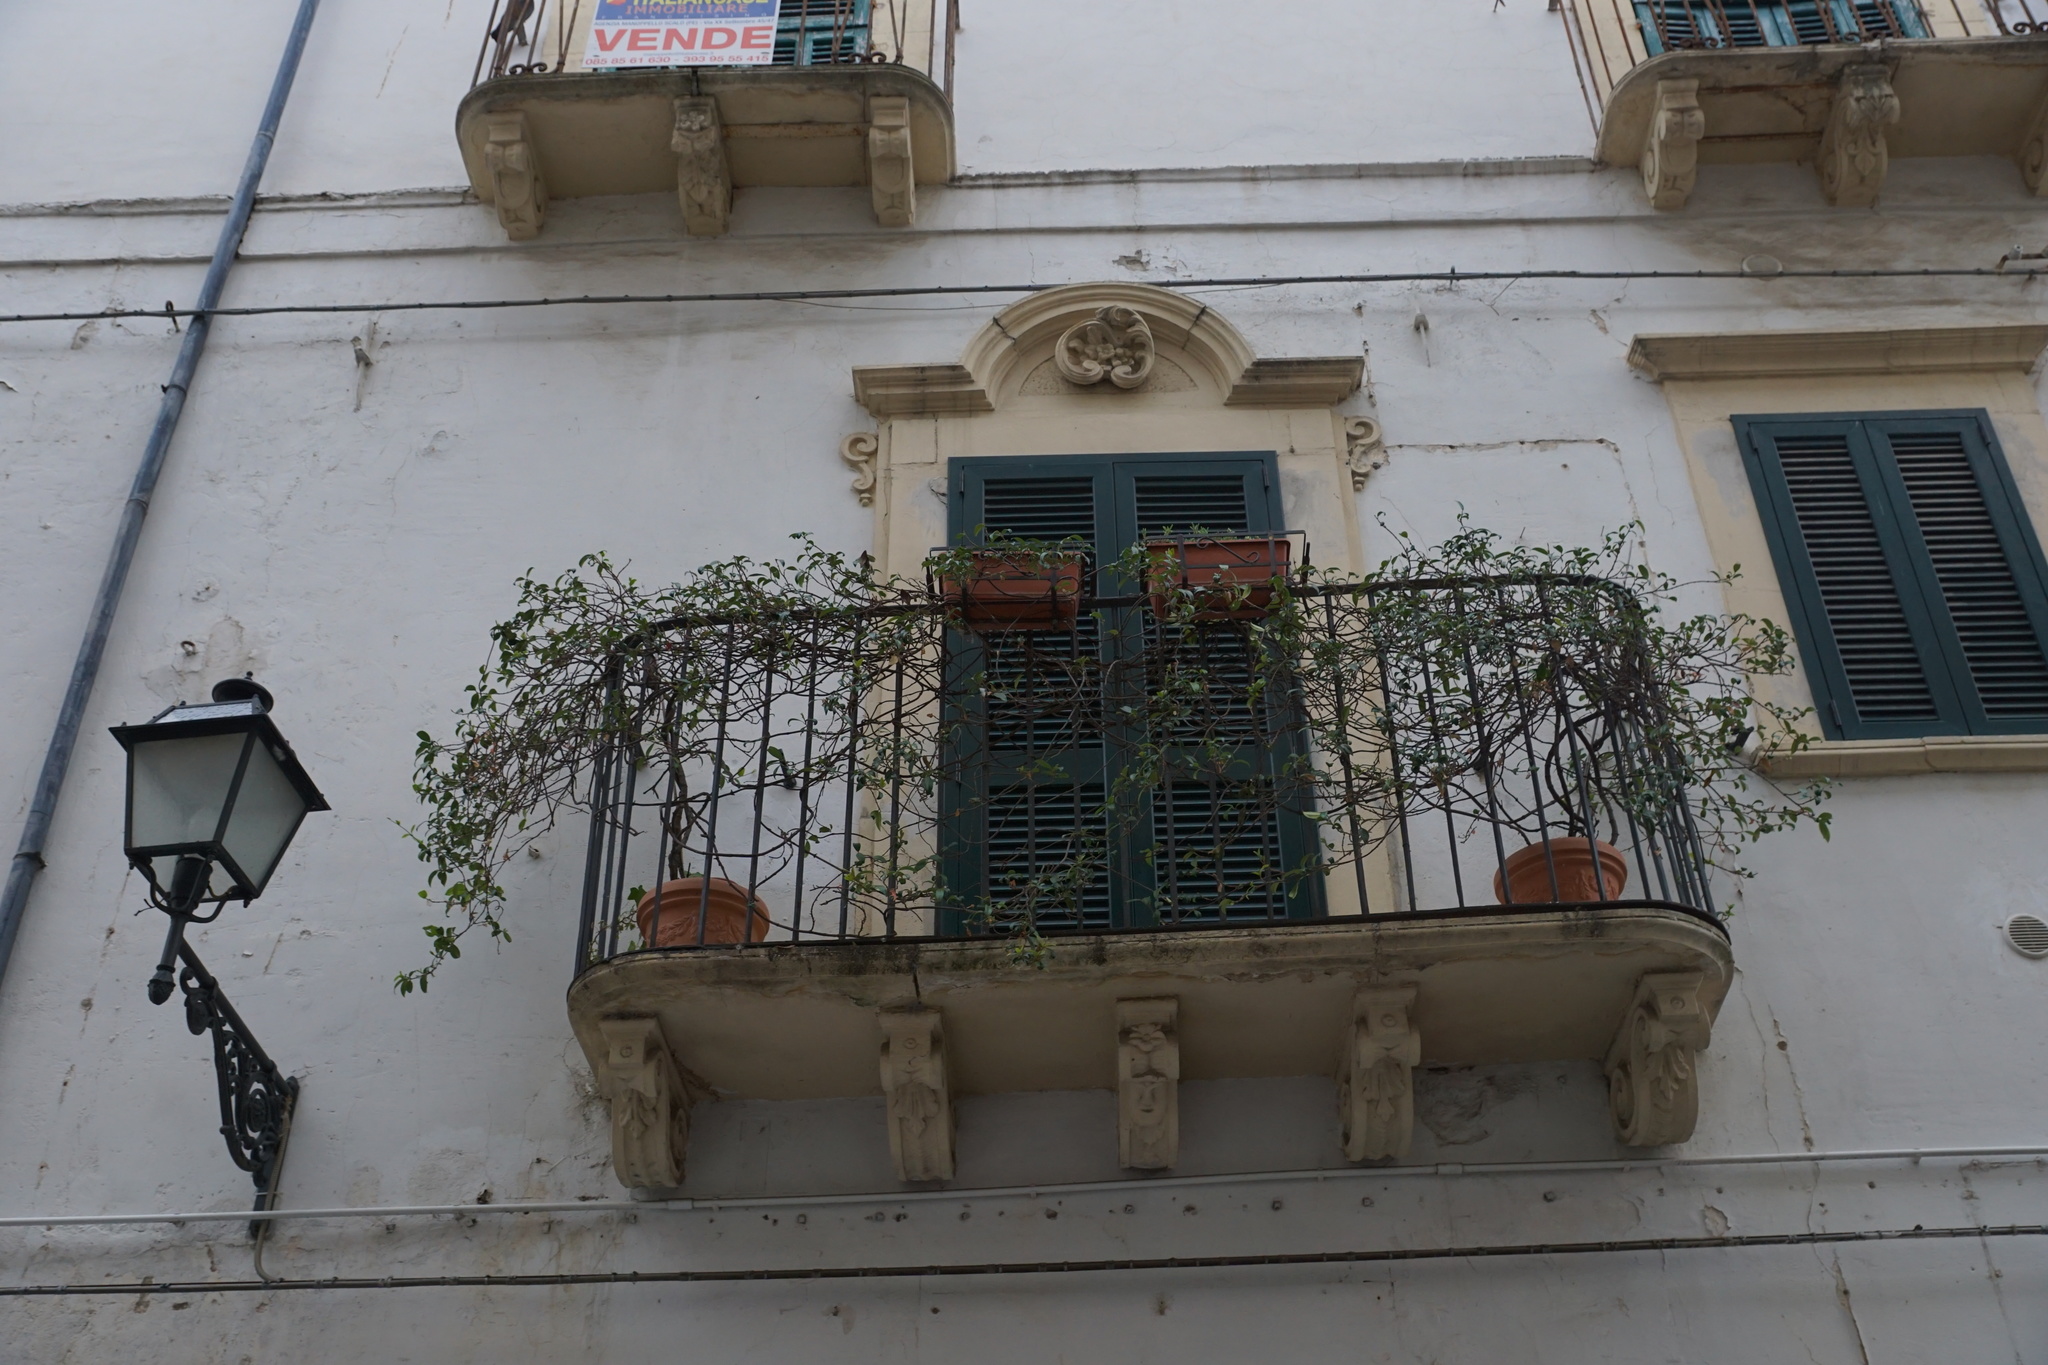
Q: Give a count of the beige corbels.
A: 11